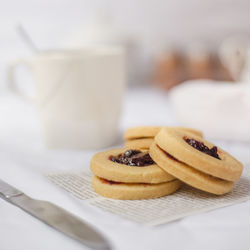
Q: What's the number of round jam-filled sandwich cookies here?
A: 3